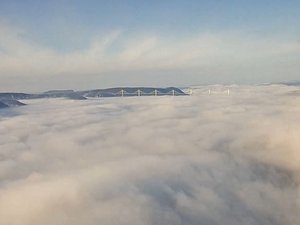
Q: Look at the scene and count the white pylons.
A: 7